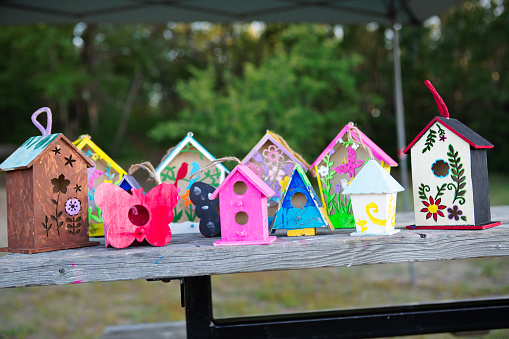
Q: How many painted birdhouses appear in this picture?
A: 12